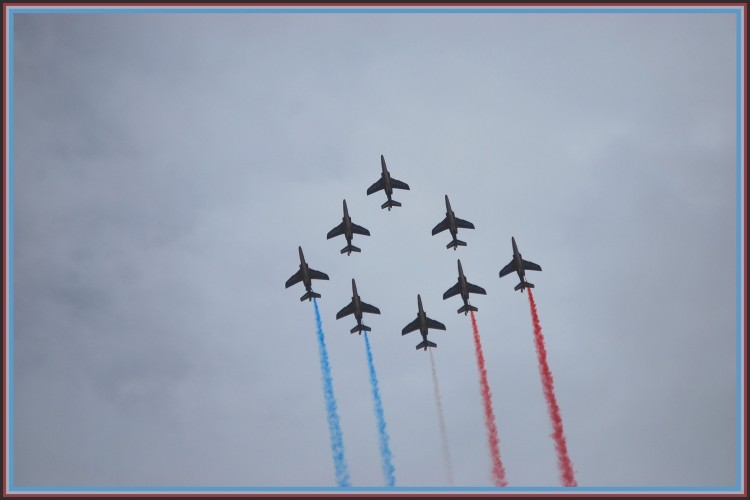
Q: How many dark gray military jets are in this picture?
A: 8